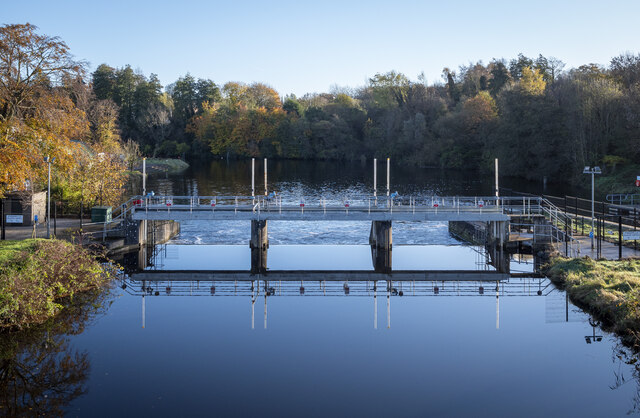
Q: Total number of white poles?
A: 6